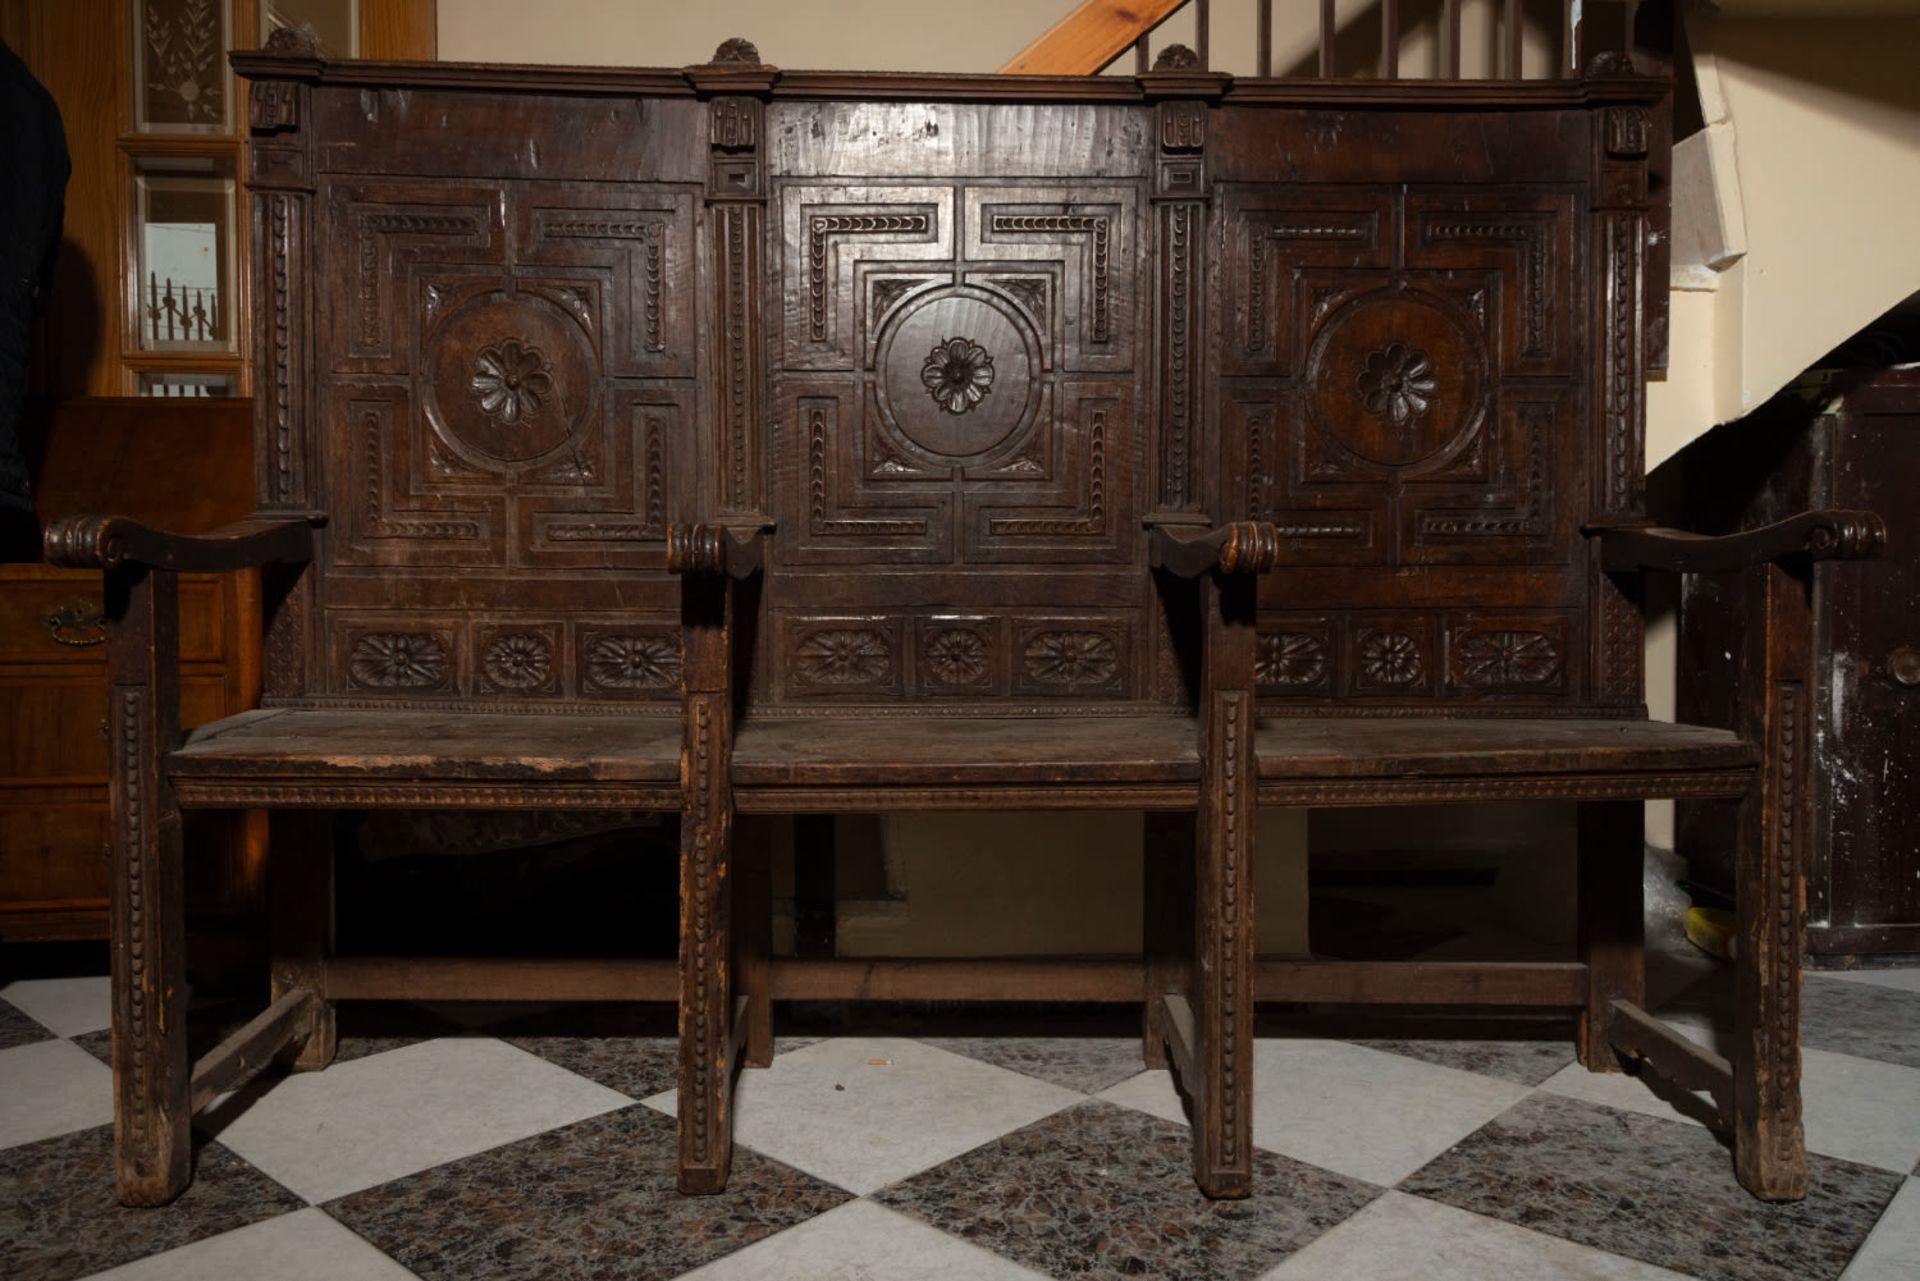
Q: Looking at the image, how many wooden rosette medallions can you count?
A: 12